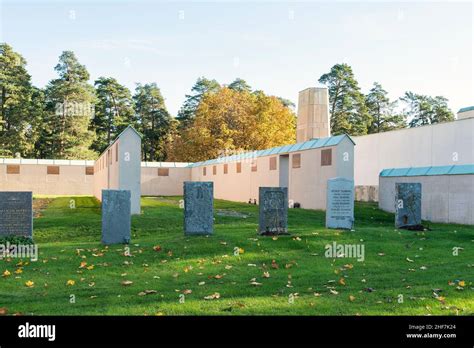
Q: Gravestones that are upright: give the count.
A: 6